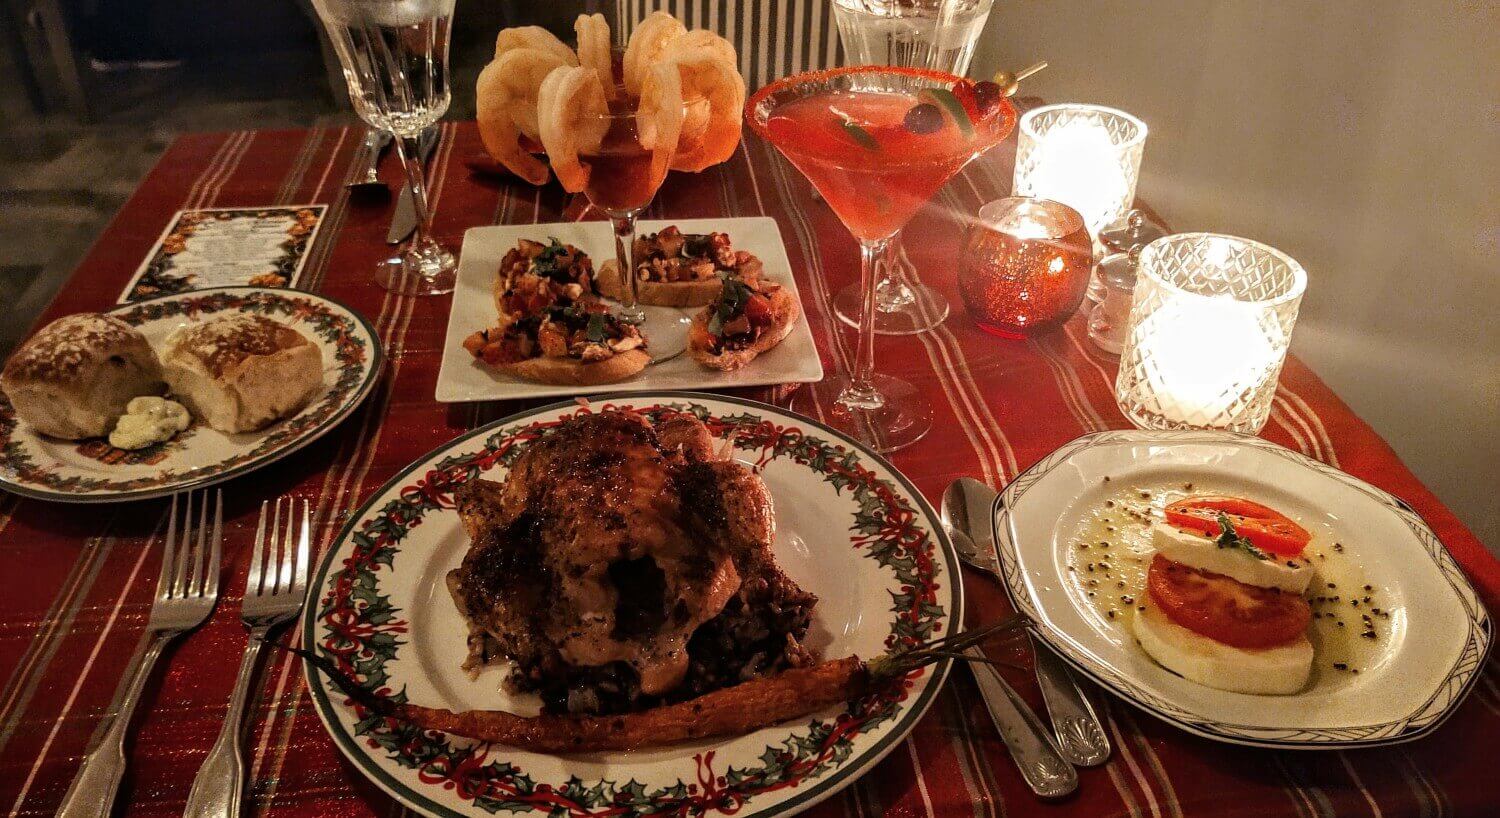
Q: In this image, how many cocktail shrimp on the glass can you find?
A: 8